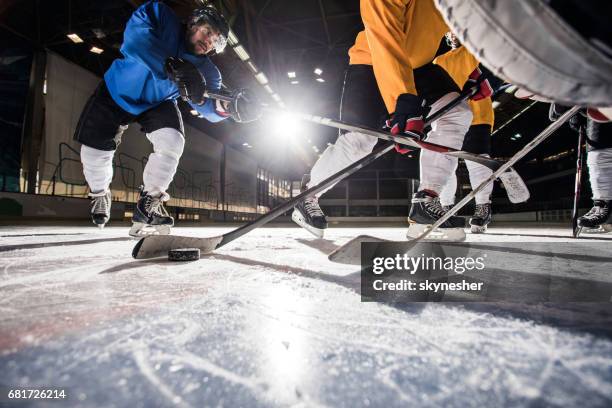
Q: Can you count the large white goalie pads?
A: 1